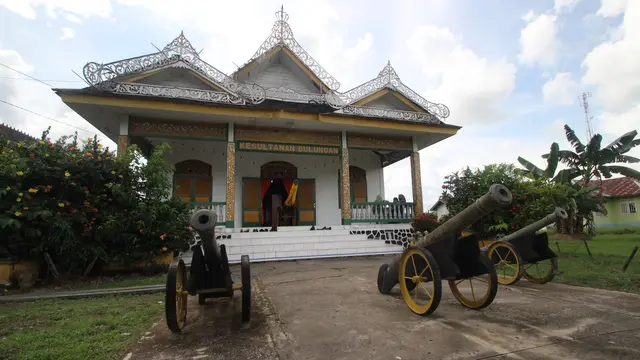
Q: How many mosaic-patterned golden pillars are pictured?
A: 4